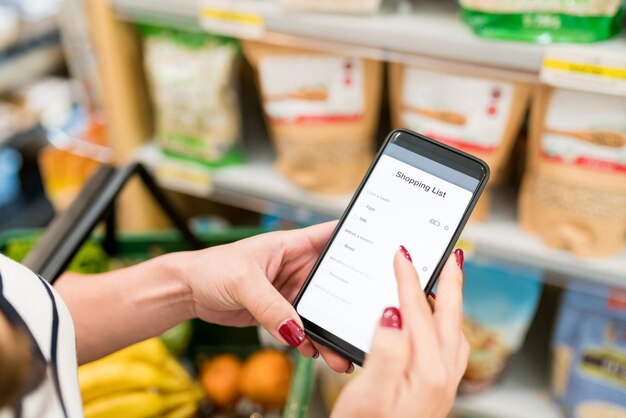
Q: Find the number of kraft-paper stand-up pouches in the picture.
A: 3